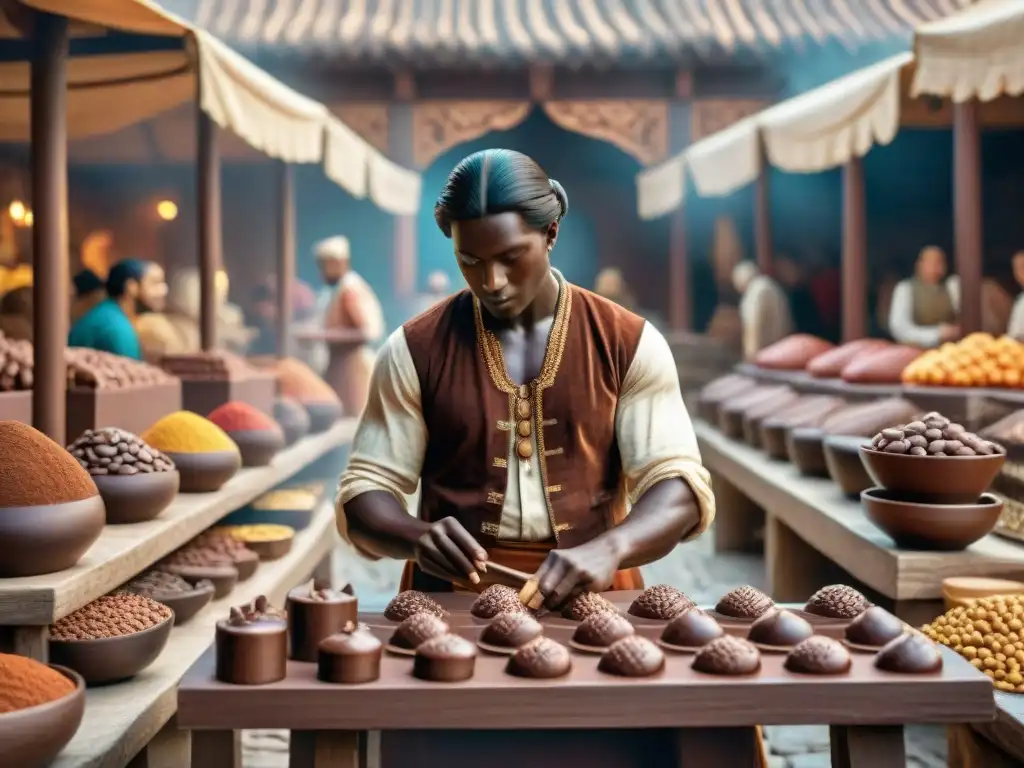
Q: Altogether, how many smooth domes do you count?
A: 4